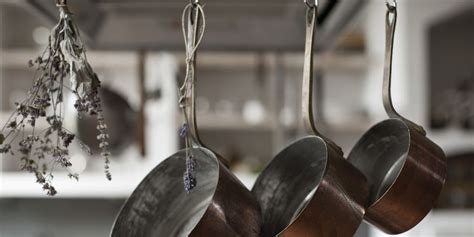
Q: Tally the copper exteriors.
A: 3